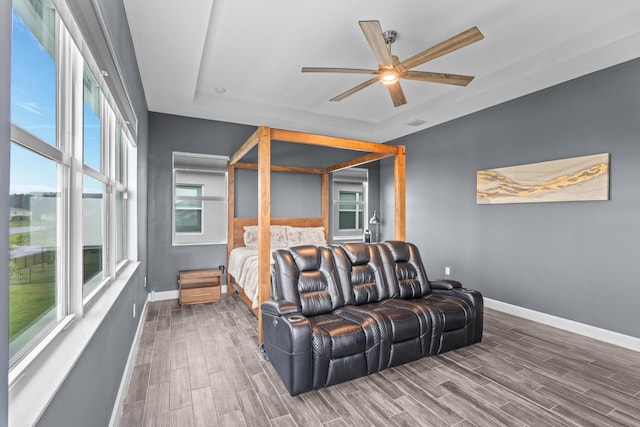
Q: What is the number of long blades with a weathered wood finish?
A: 6